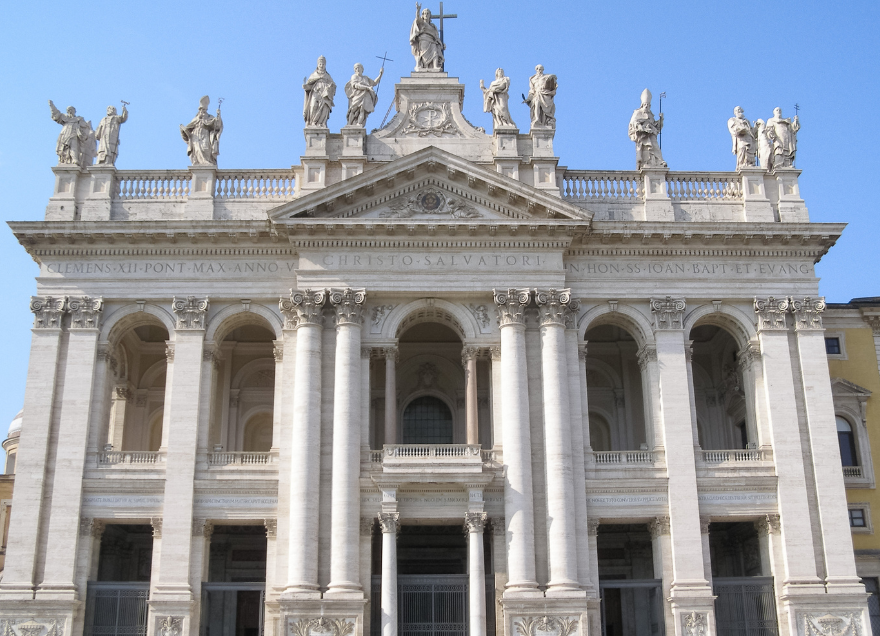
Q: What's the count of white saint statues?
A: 11